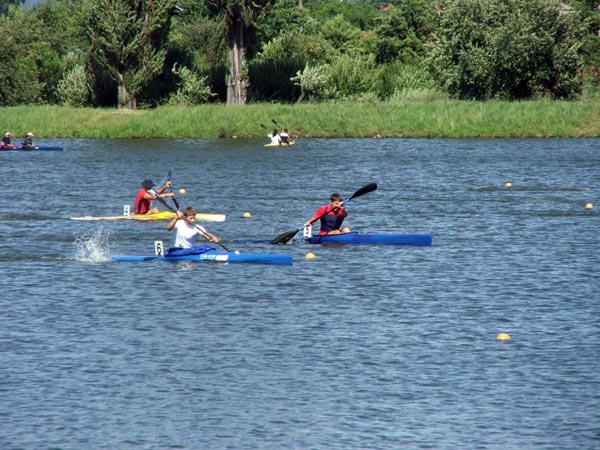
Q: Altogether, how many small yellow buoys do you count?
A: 6